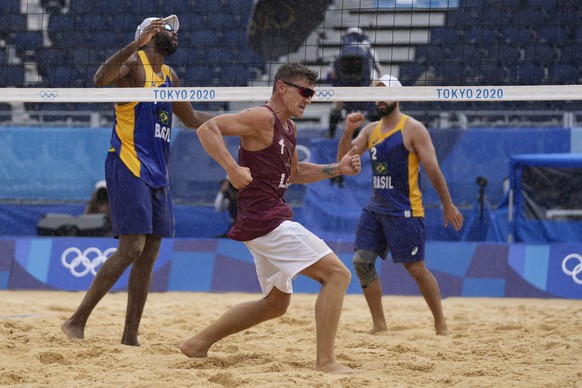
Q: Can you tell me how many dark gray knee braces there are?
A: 1